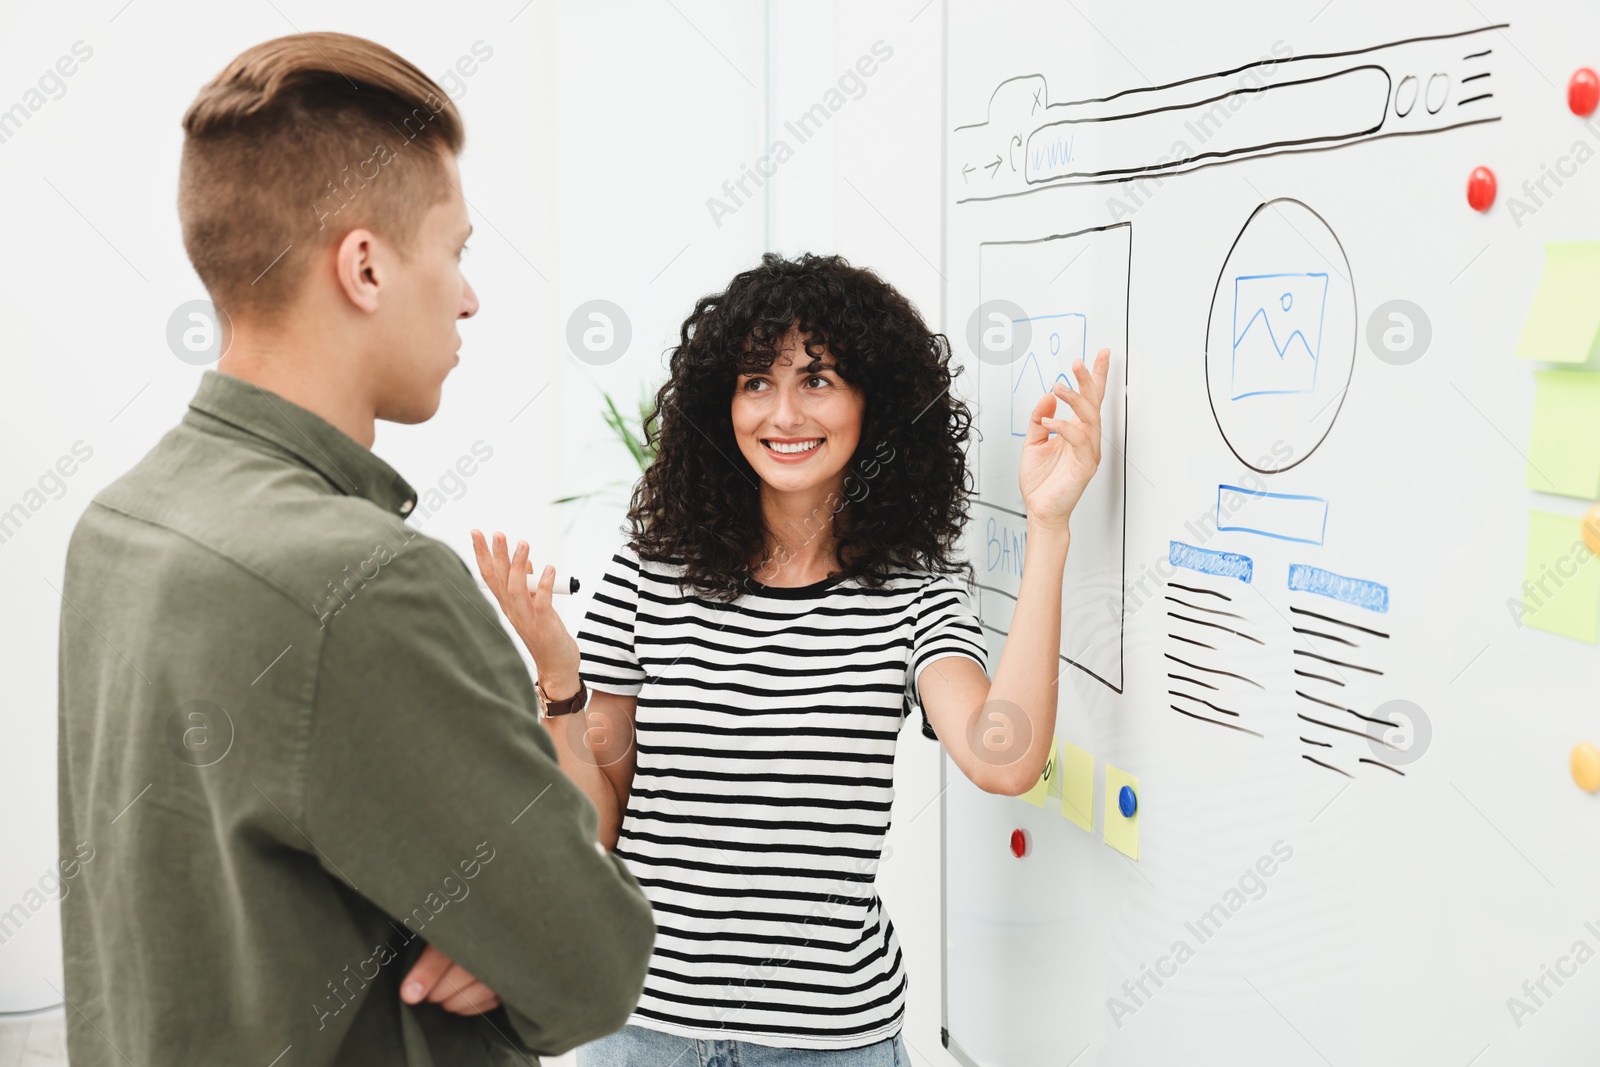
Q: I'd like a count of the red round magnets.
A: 3